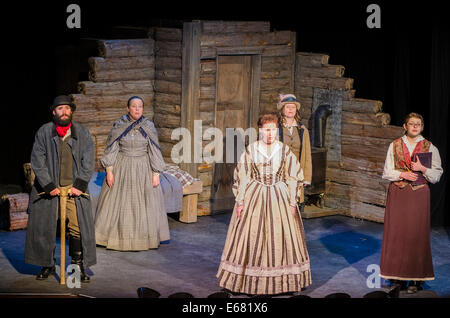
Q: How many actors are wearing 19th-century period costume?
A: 5